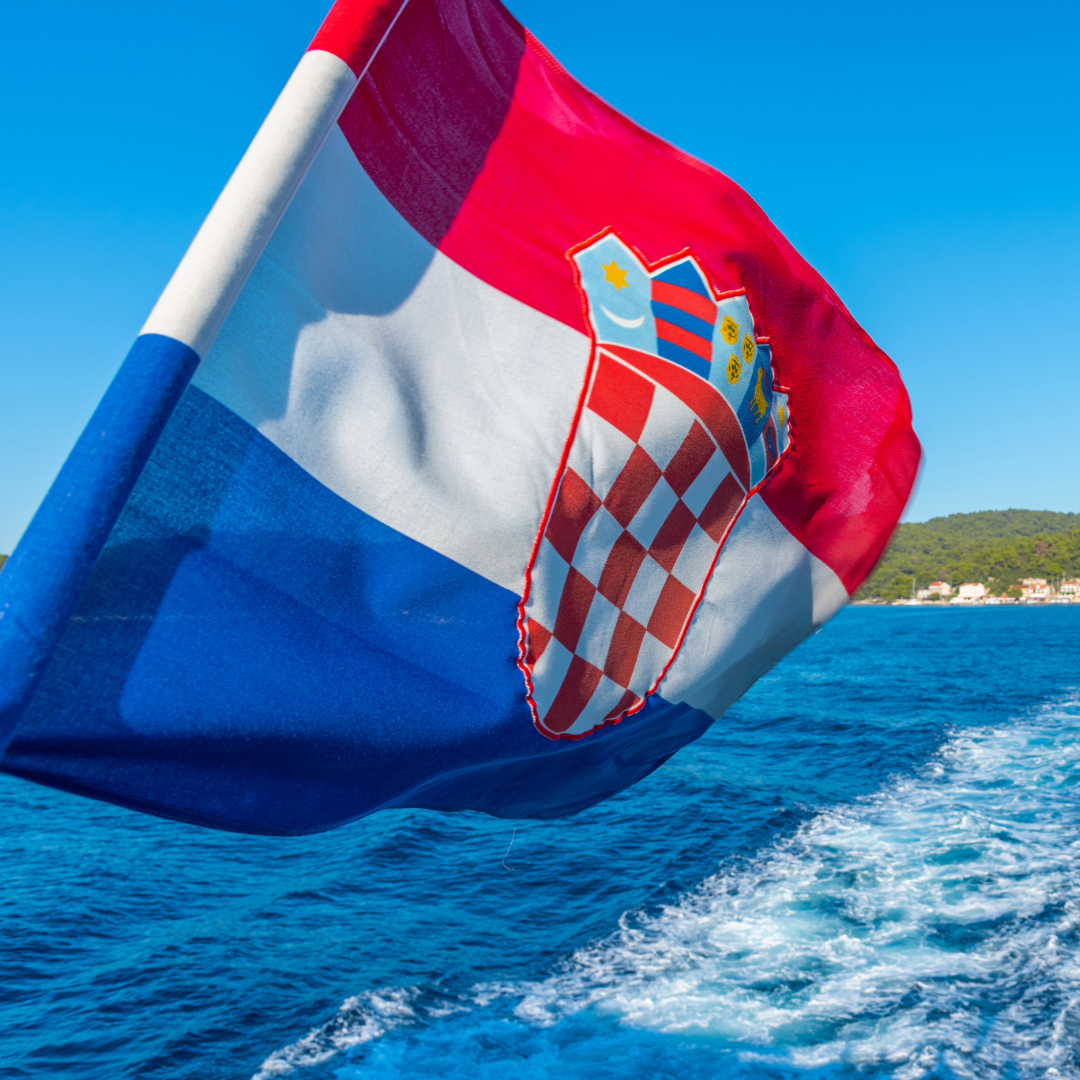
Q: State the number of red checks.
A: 13